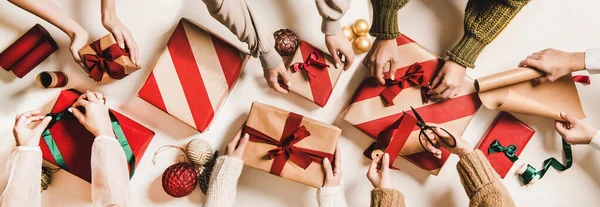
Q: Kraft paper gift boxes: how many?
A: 2